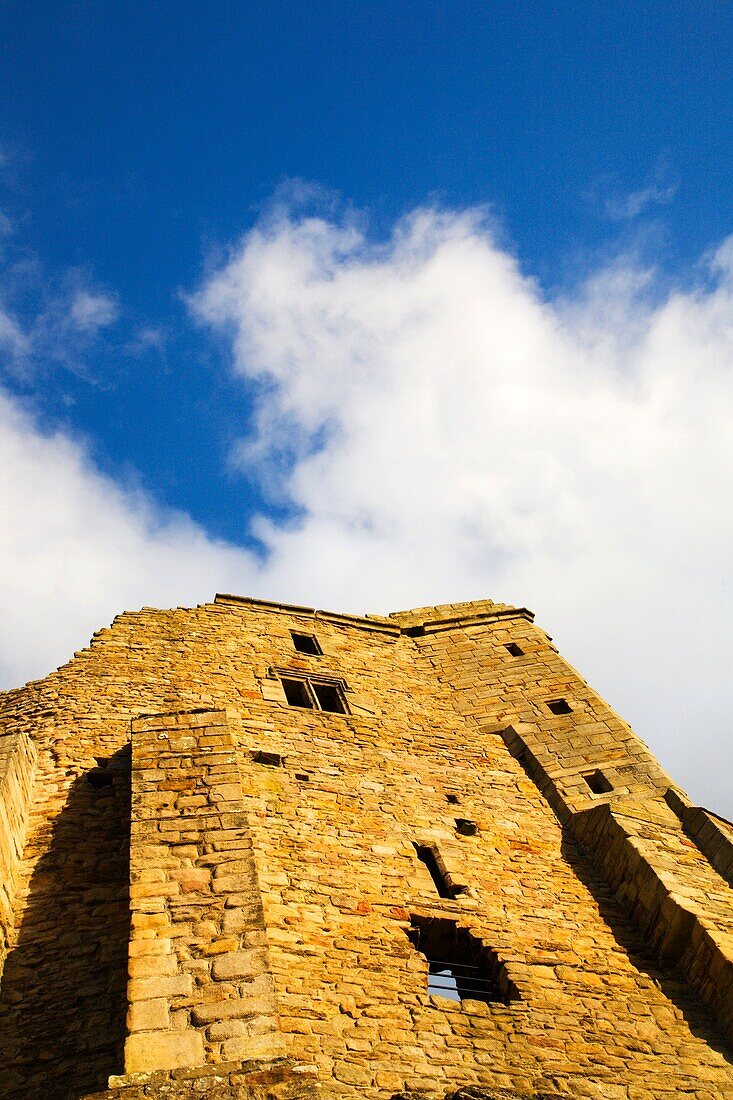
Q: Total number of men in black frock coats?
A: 0